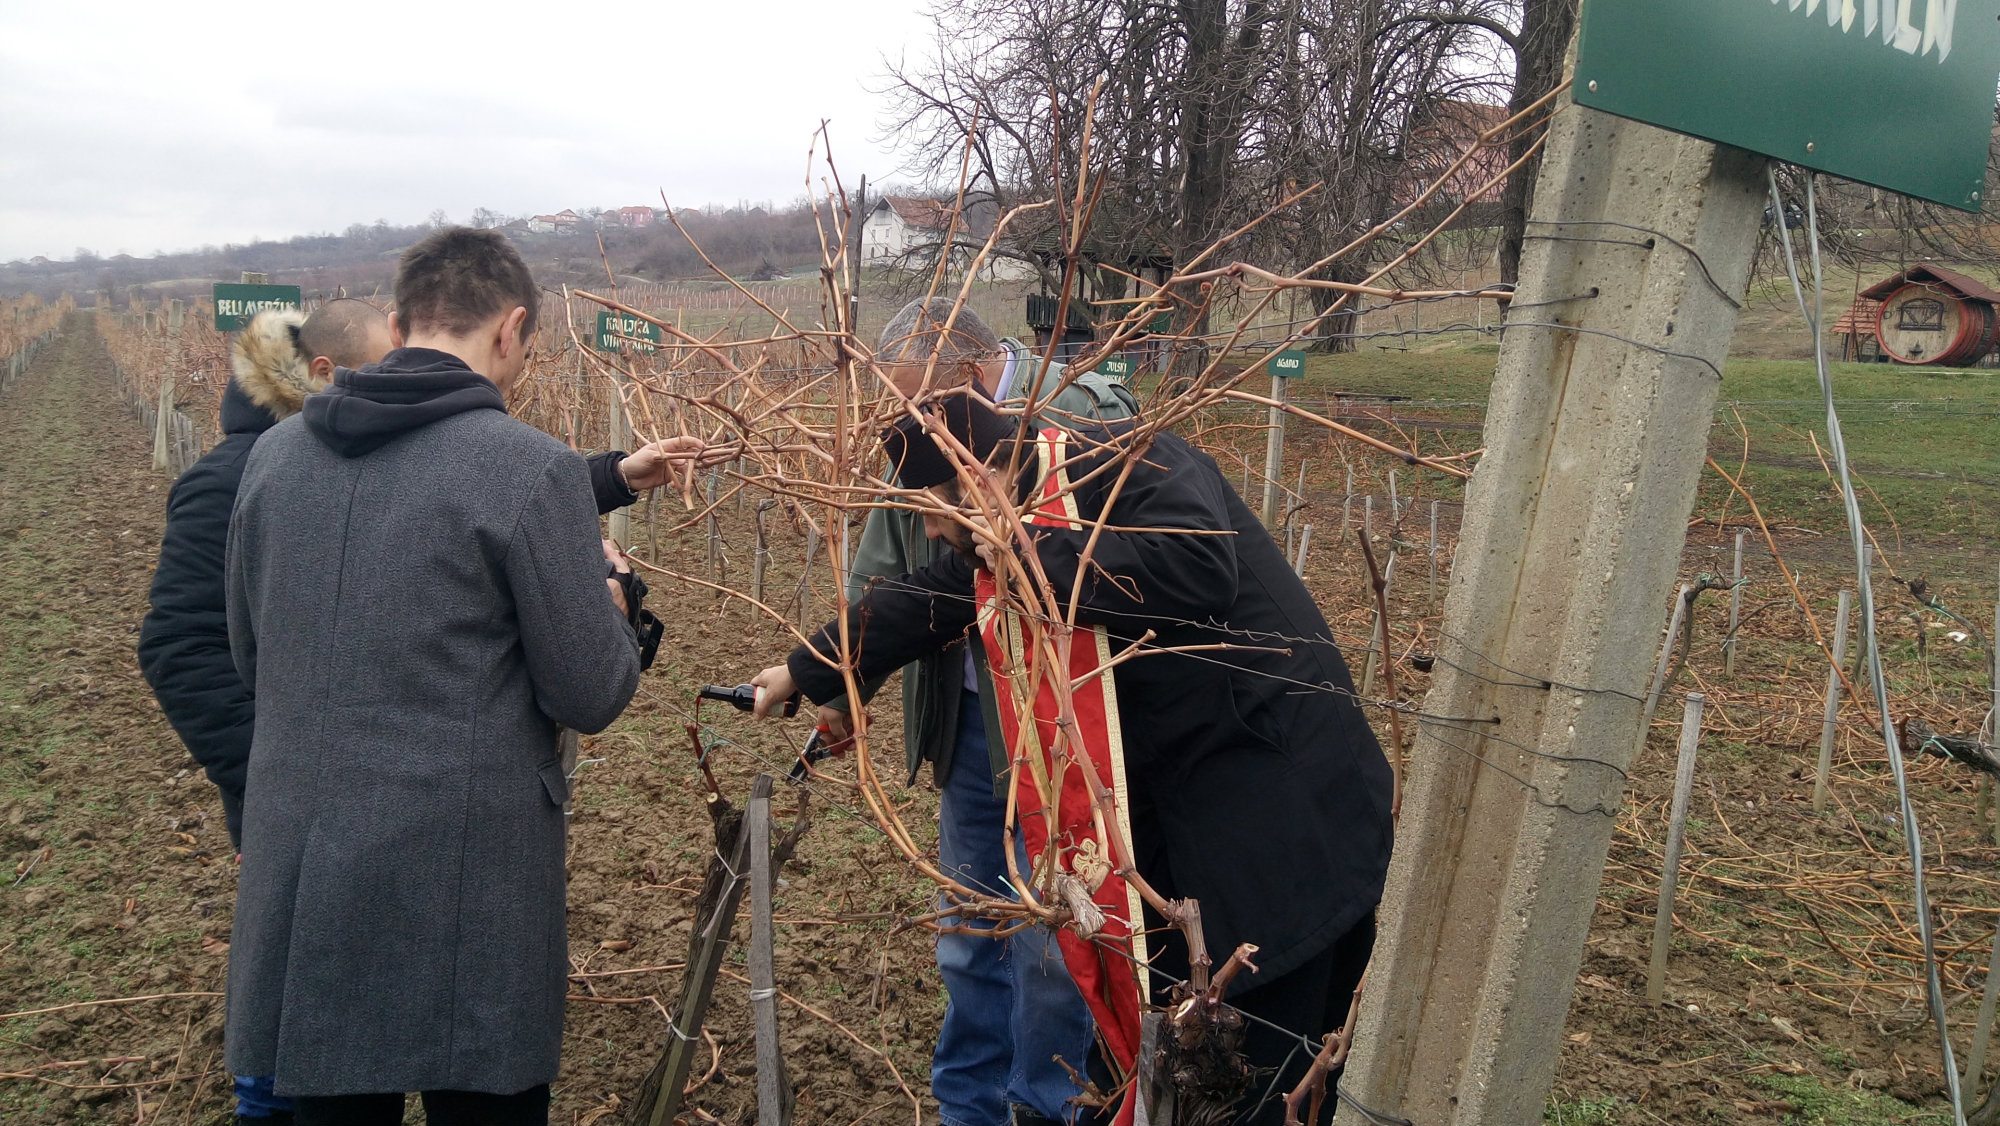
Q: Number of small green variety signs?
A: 4